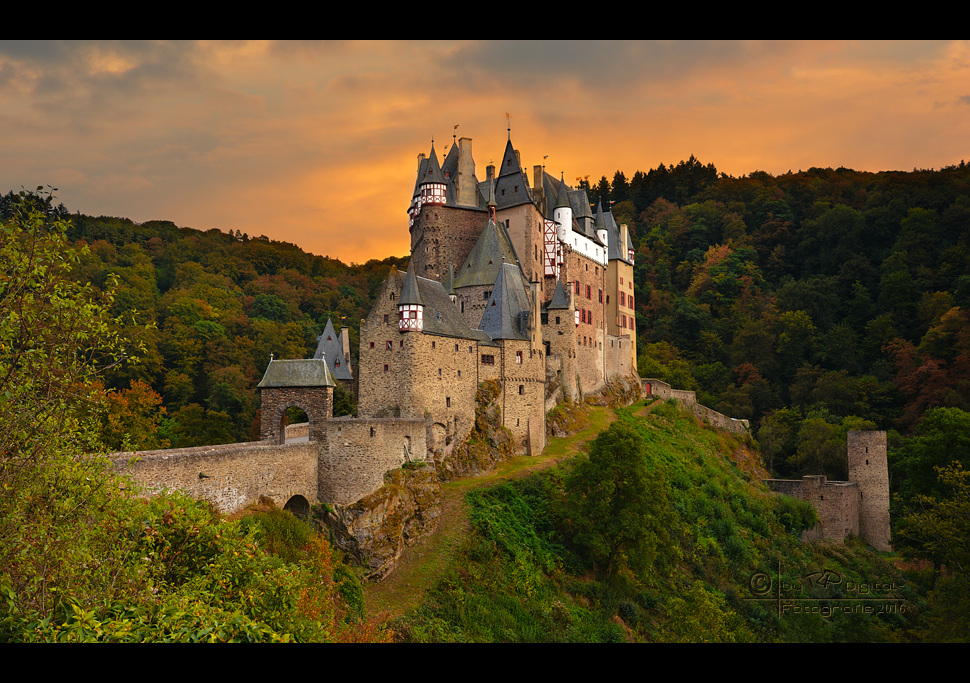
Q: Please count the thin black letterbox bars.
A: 2